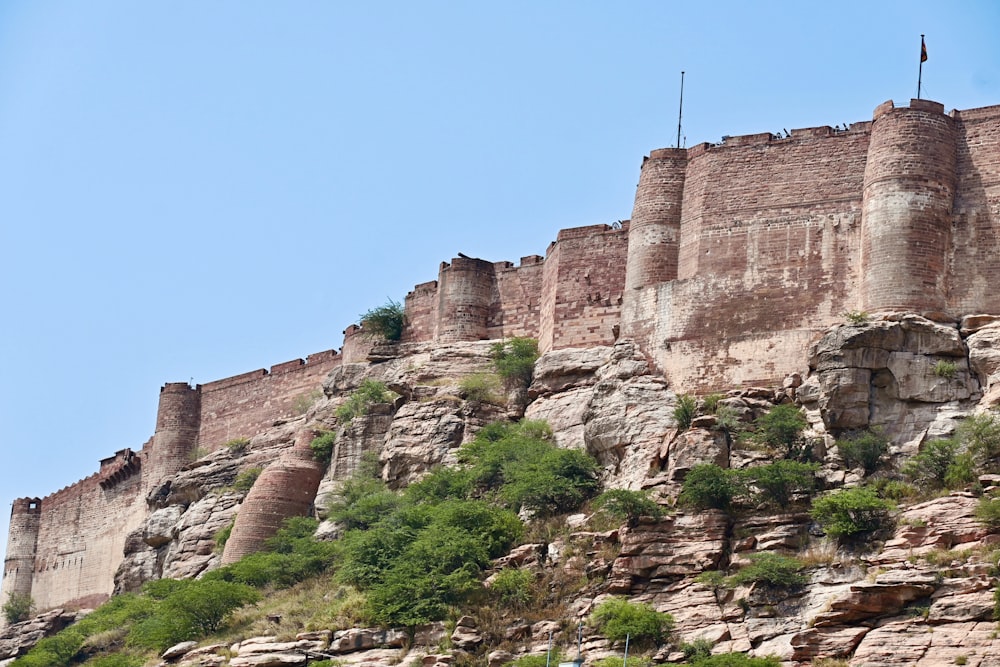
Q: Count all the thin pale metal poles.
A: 3